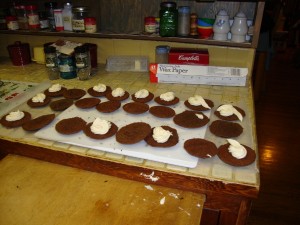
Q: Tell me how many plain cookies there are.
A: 12